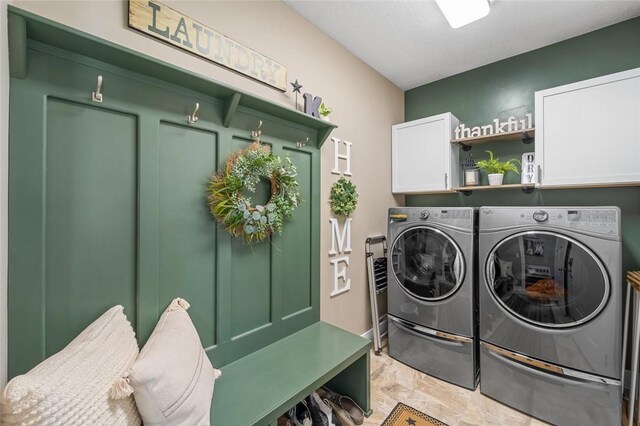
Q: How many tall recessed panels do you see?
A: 4